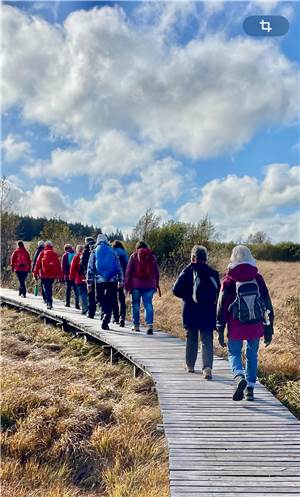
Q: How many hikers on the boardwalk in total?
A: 11